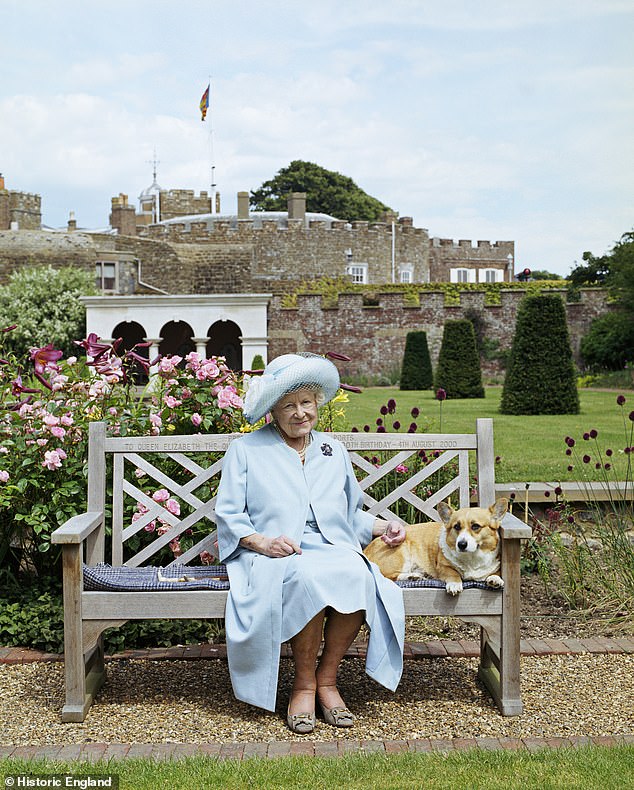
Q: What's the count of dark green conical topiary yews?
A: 3